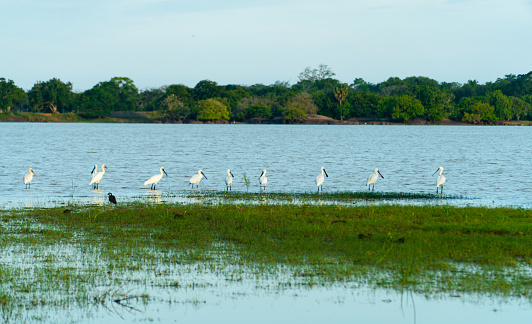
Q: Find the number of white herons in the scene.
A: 10